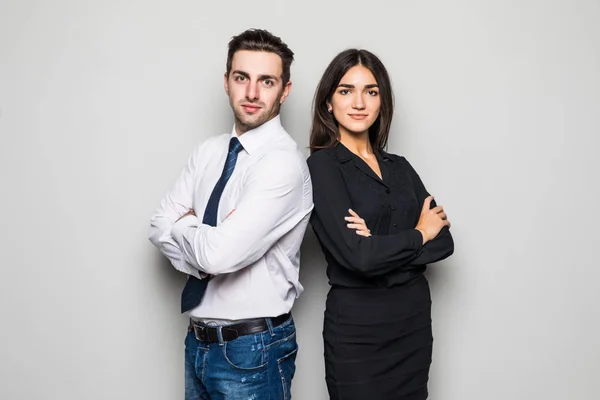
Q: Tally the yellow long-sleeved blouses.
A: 0